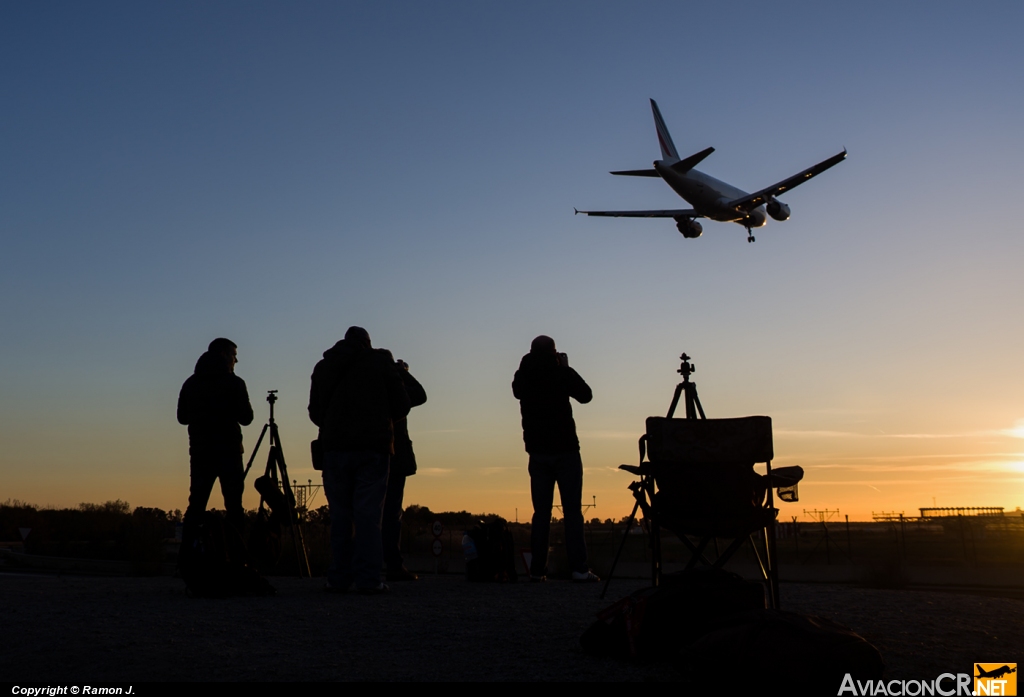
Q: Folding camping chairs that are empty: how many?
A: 1